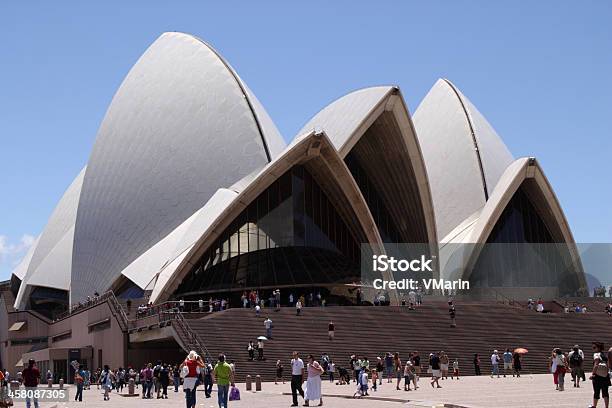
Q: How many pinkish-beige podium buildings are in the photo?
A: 1